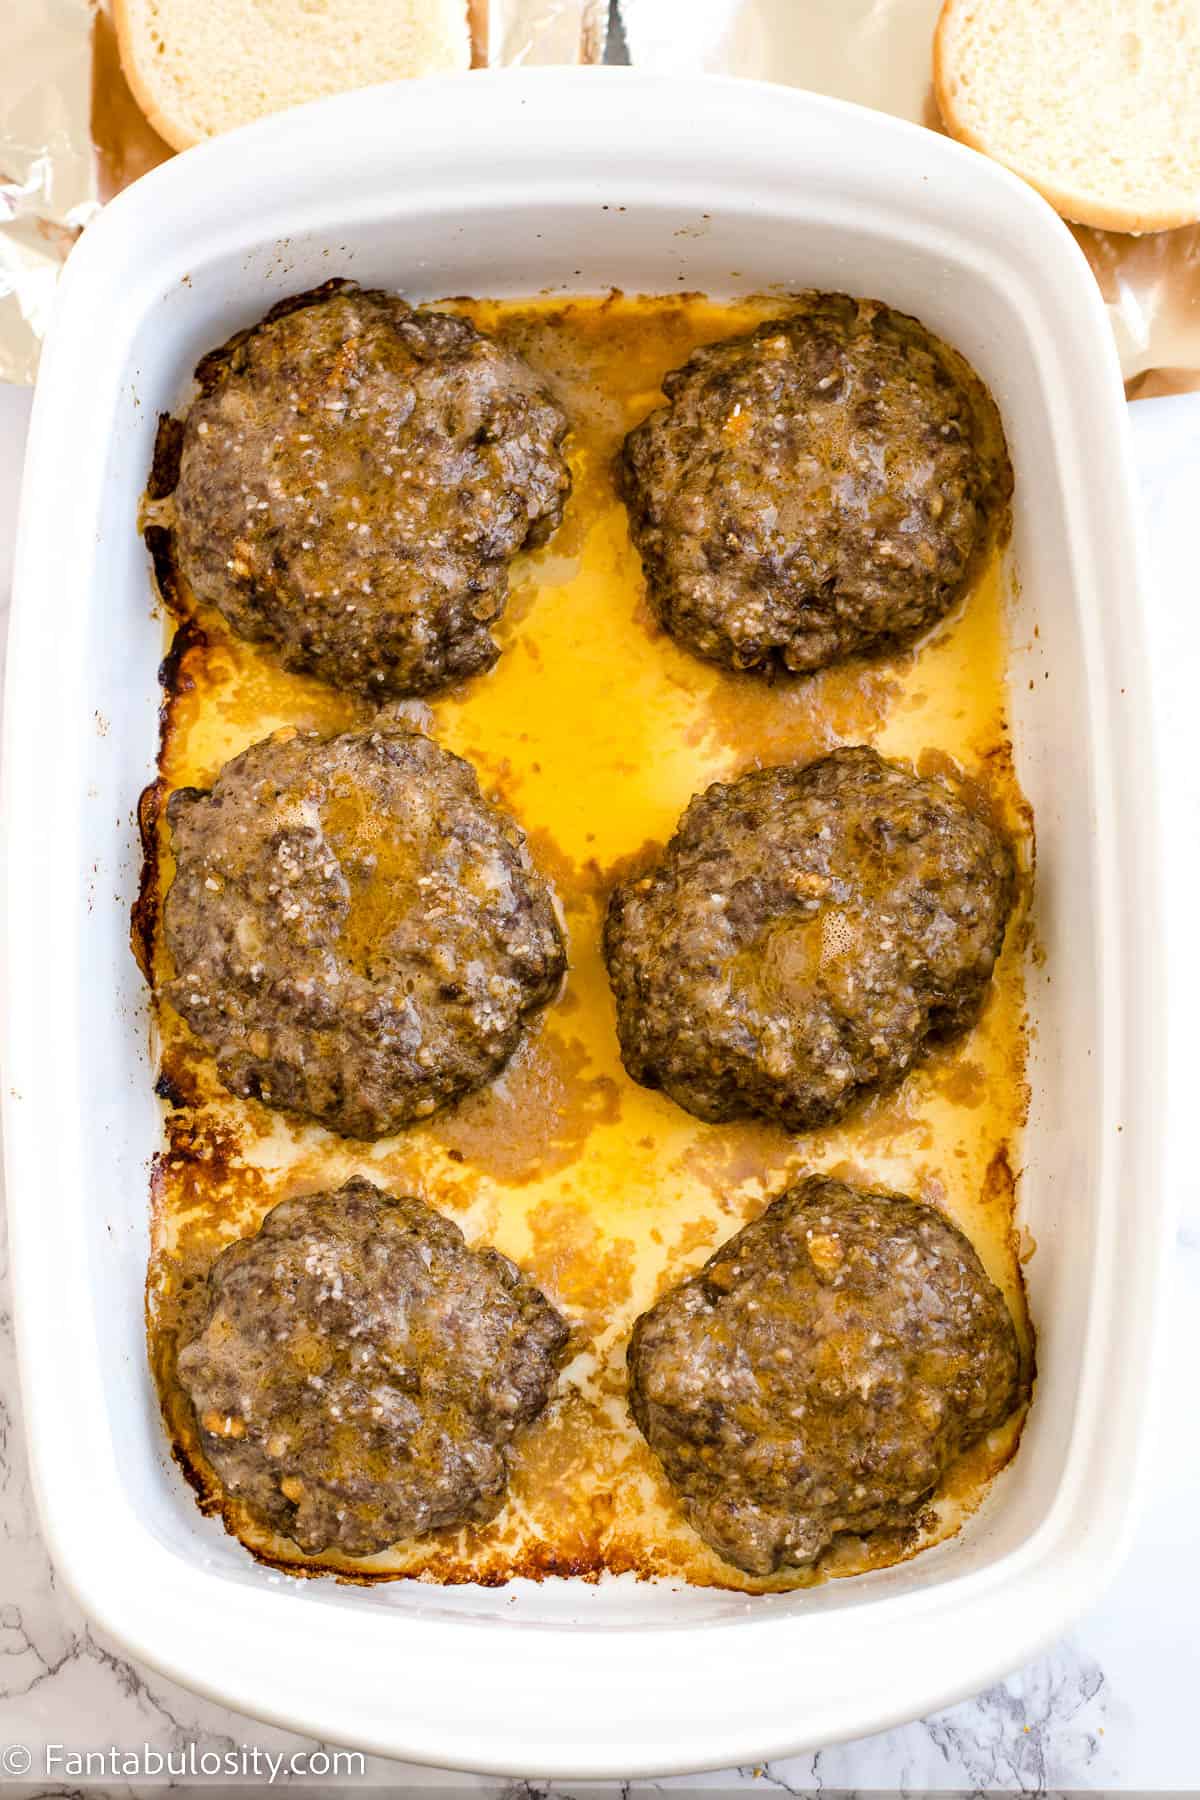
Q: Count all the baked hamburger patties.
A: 6